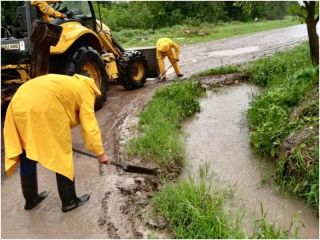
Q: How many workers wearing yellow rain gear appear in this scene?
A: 3